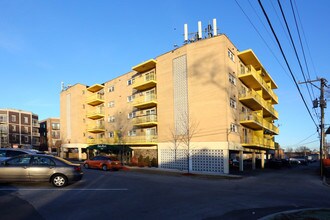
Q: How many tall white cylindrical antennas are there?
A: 3